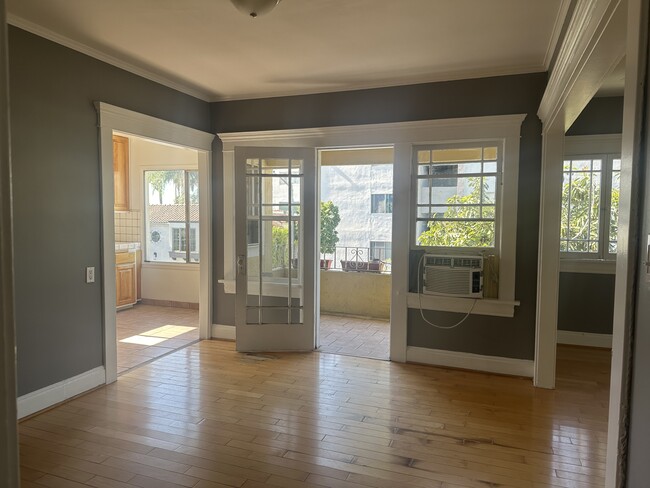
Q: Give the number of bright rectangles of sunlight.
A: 2